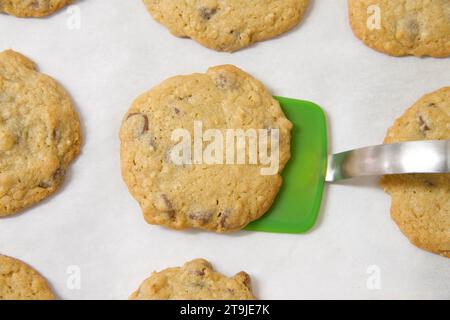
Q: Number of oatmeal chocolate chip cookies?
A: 8